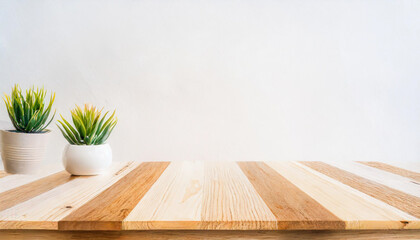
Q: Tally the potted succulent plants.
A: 2